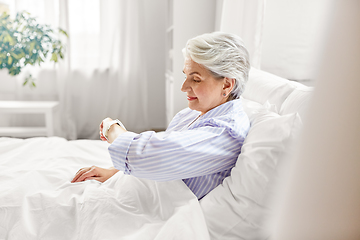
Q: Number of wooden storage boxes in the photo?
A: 0